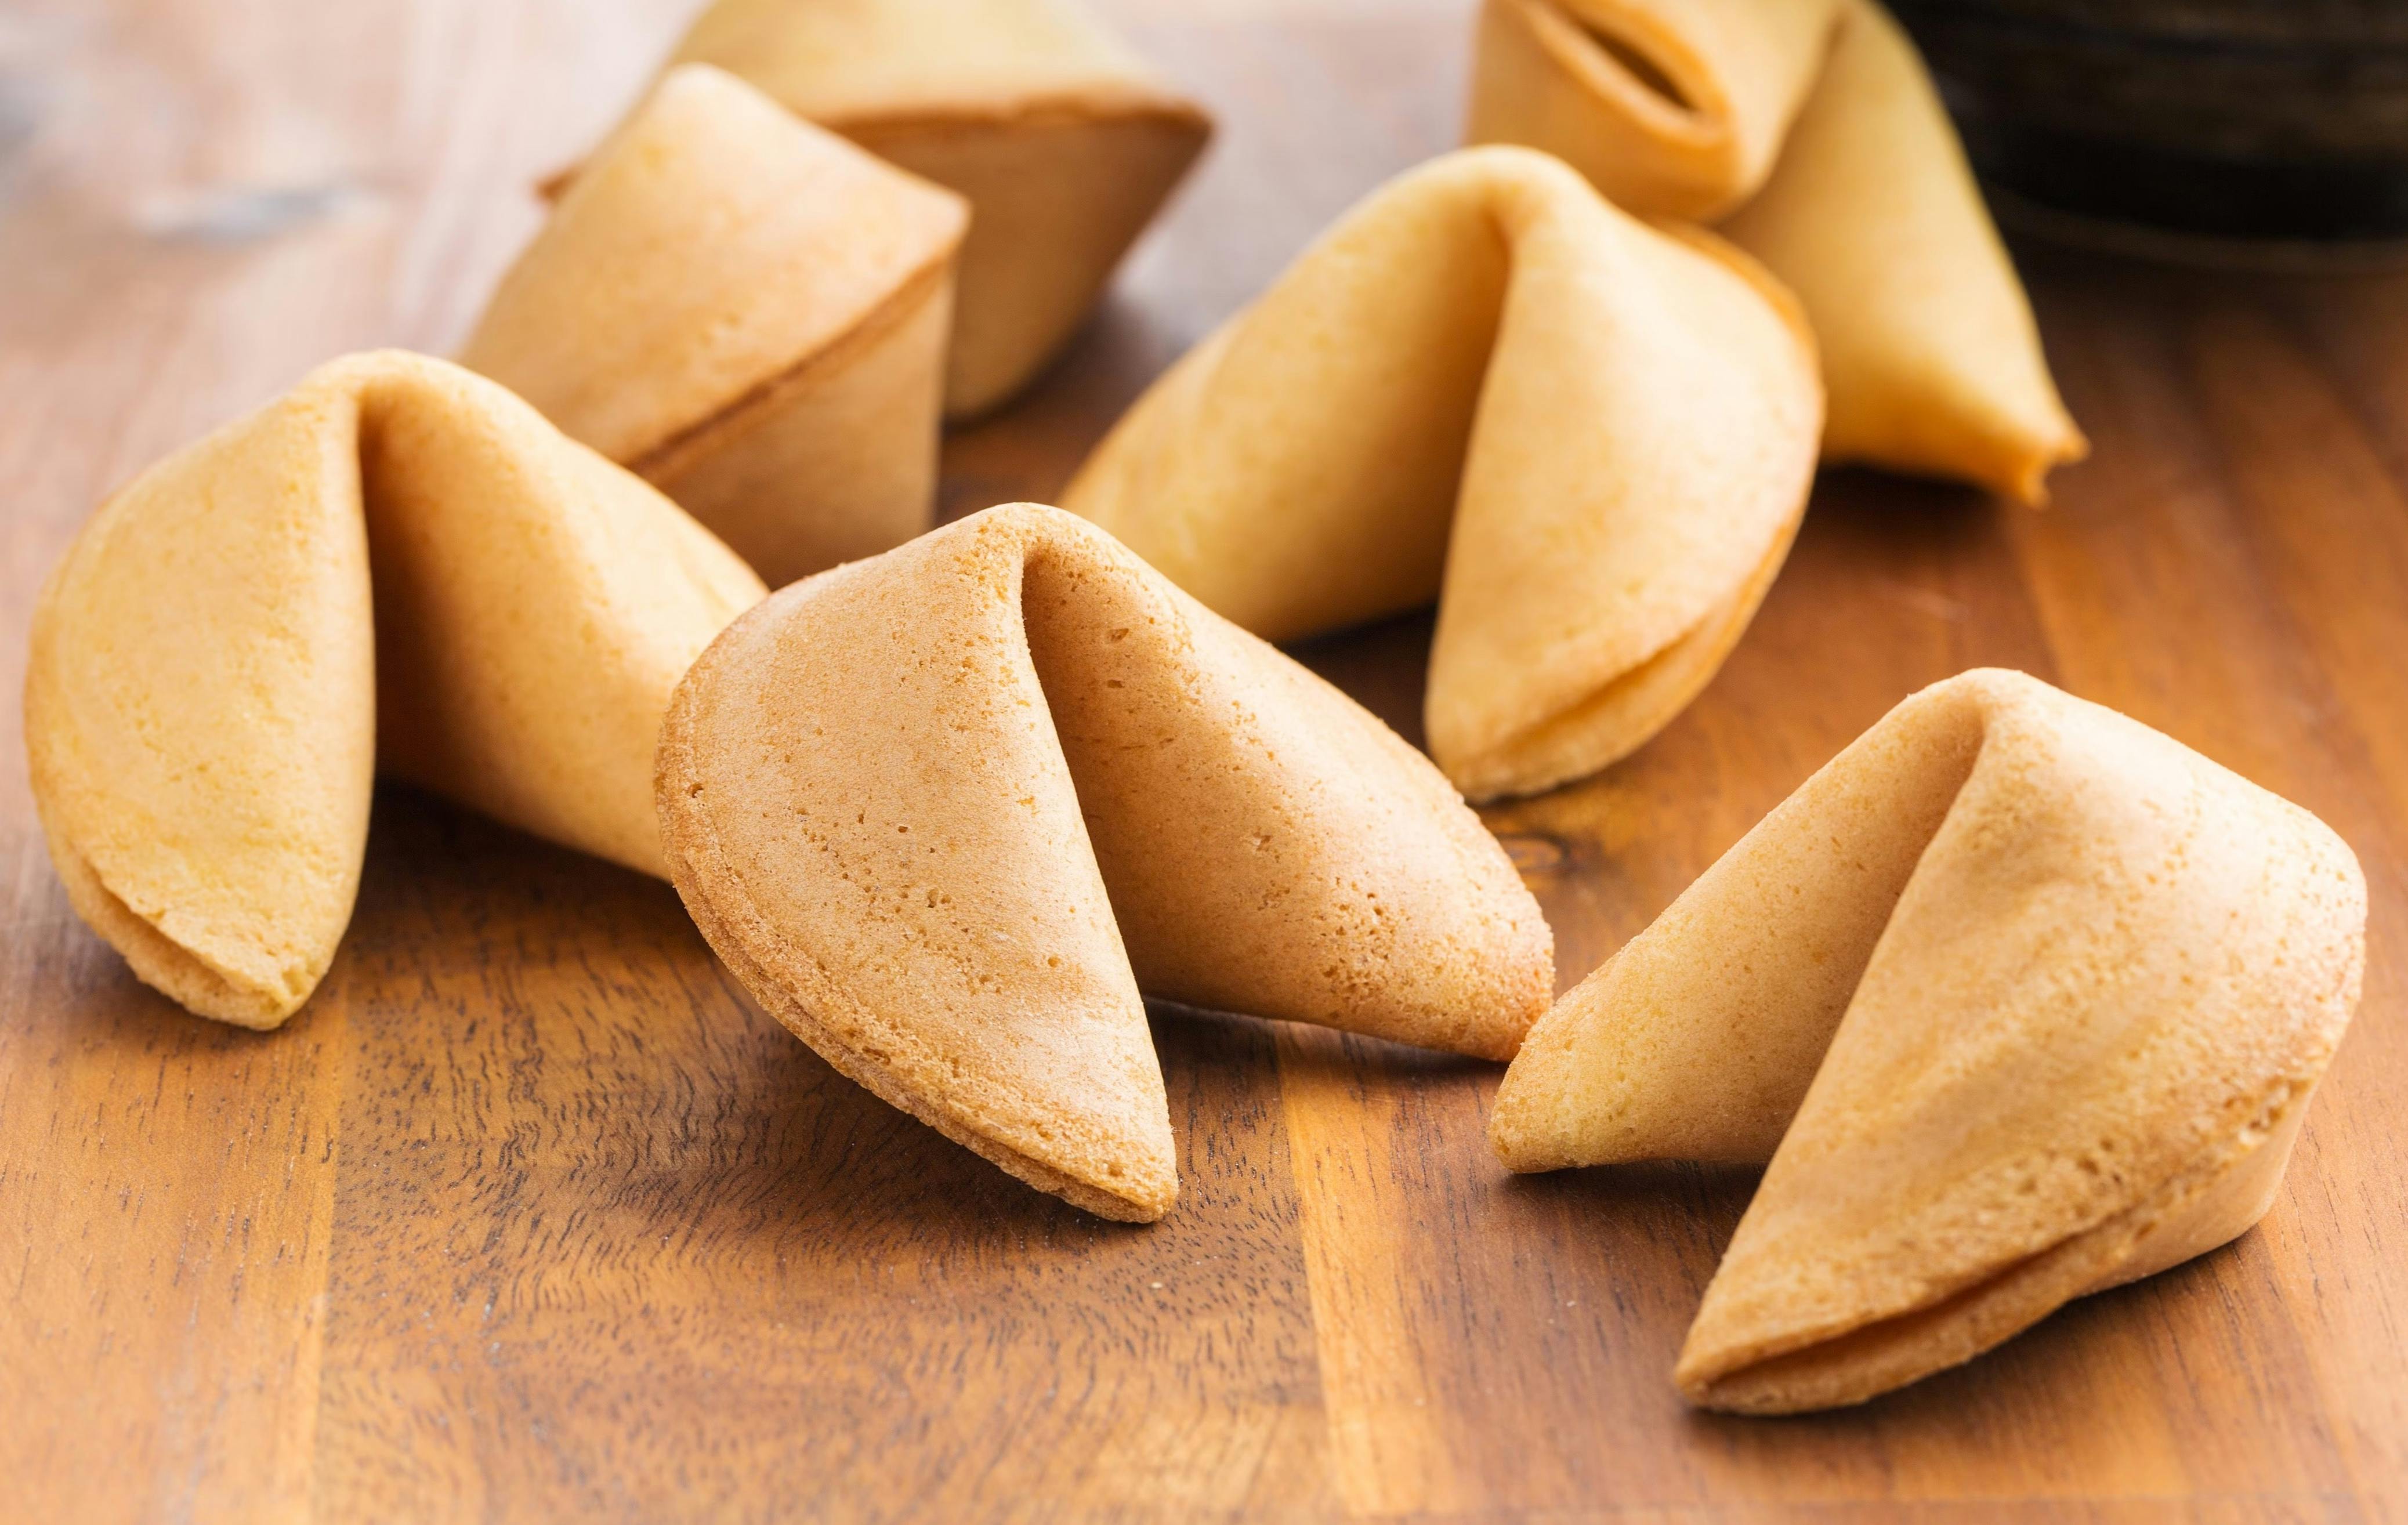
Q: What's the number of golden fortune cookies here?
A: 7